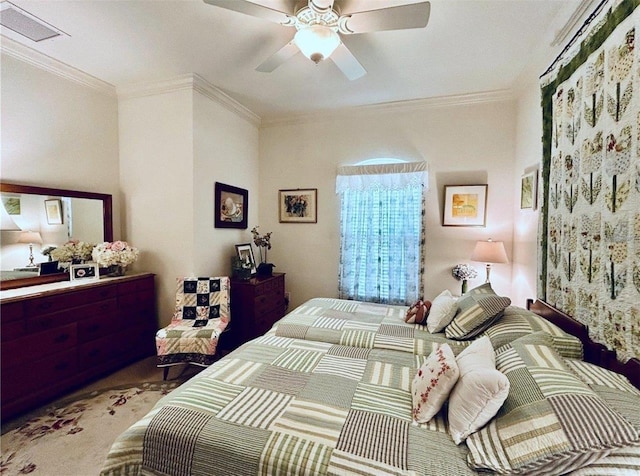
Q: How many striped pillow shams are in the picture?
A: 2